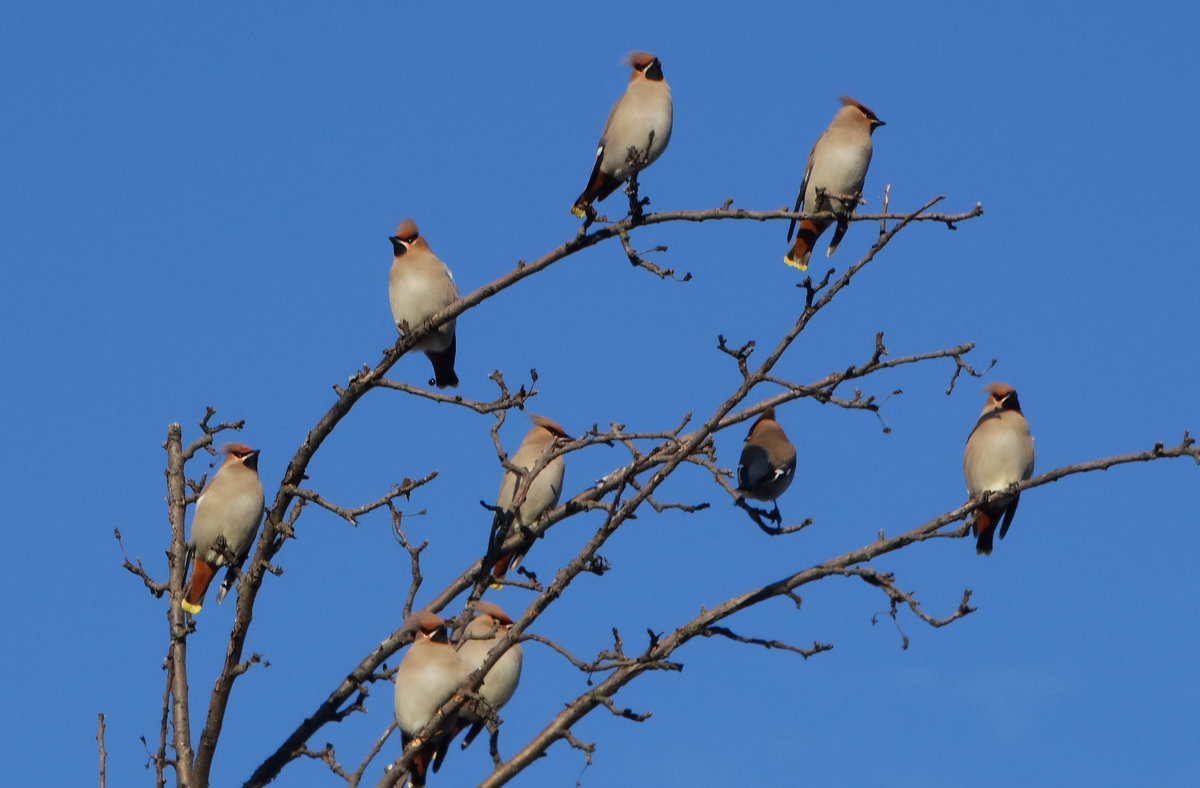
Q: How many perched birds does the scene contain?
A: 9